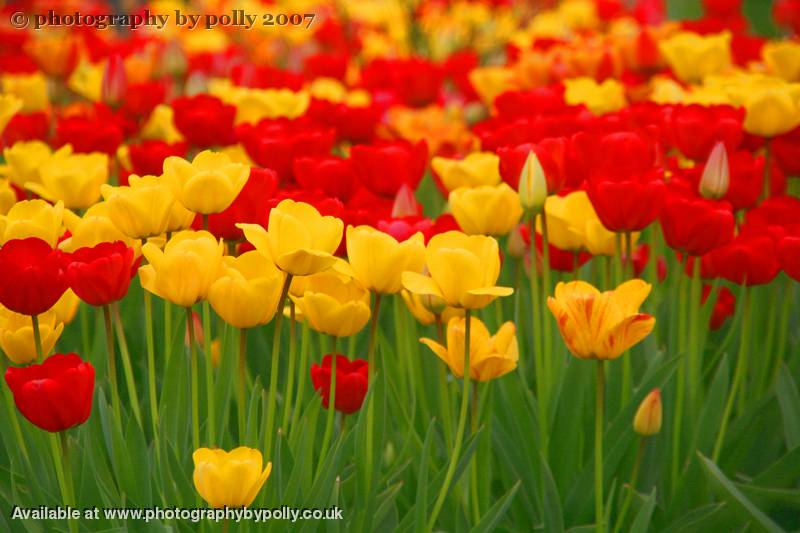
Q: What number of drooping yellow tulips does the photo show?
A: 0